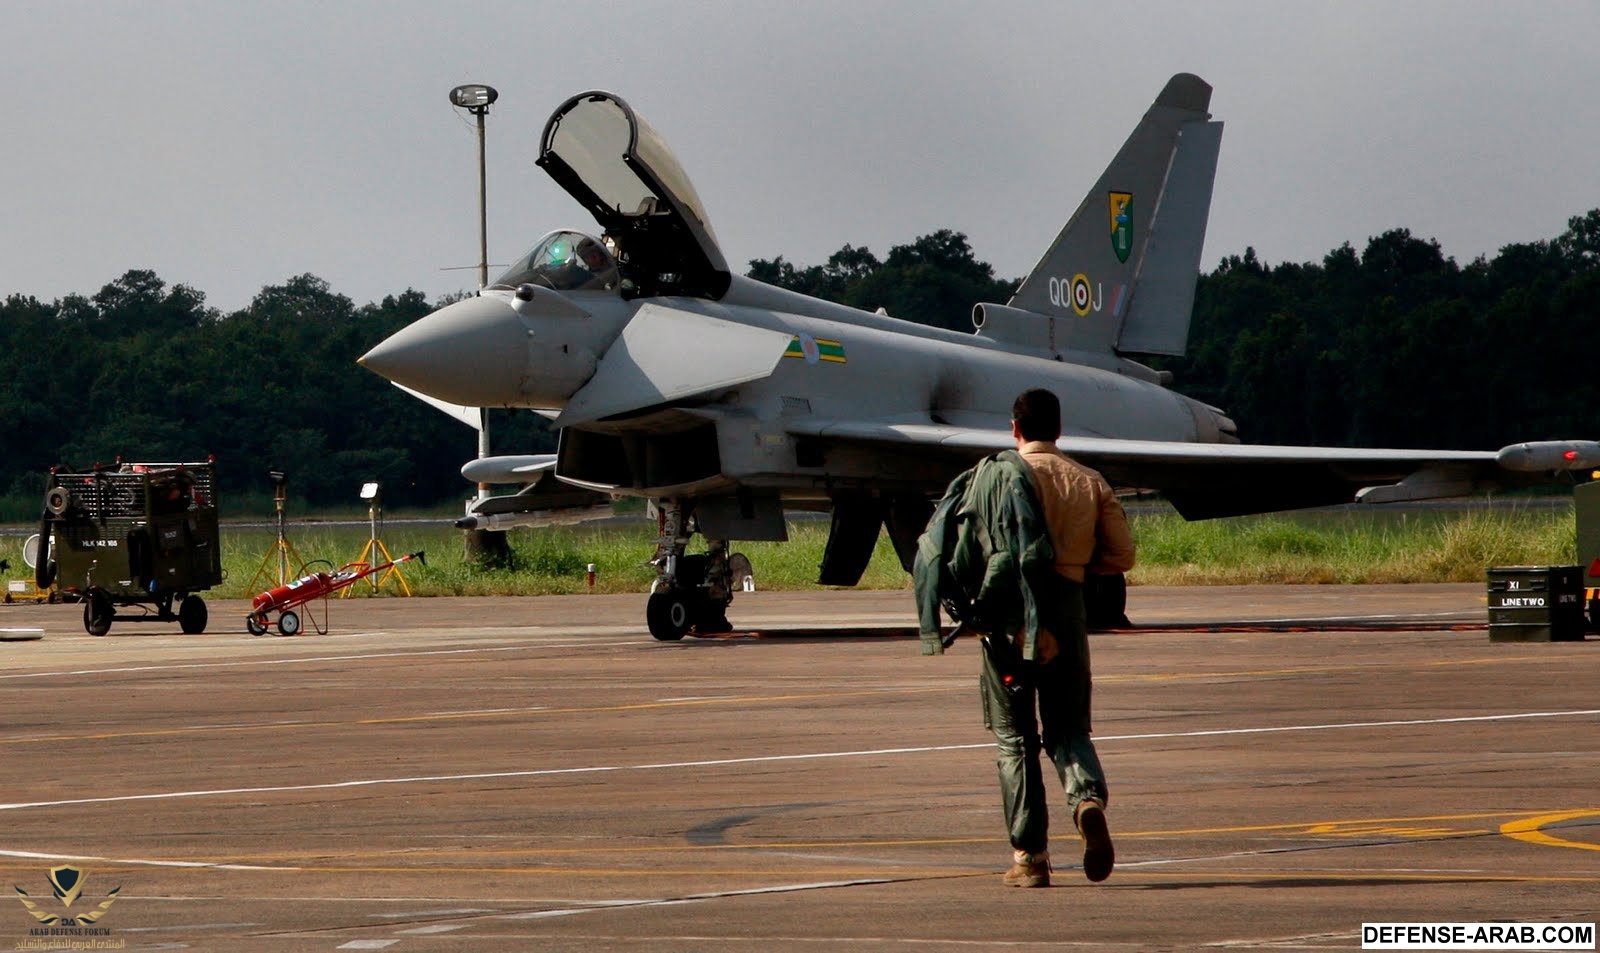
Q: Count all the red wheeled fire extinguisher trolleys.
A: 1